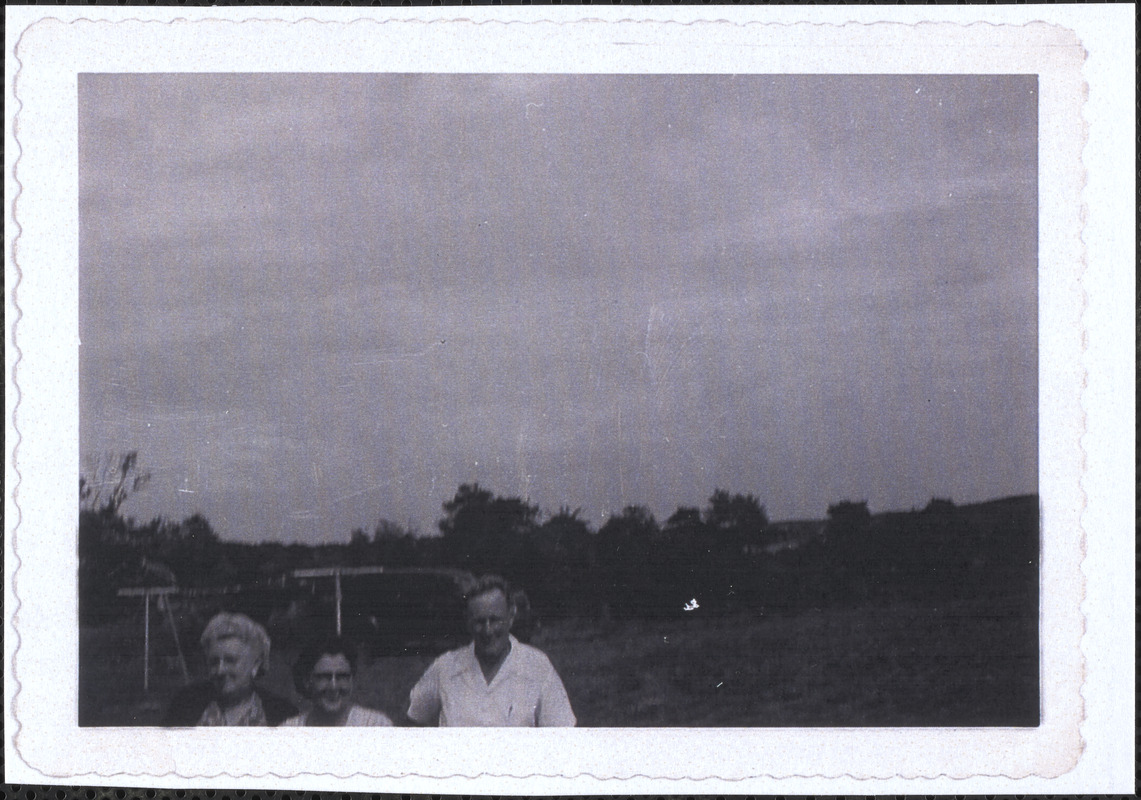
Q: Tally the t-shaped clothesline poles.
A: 2